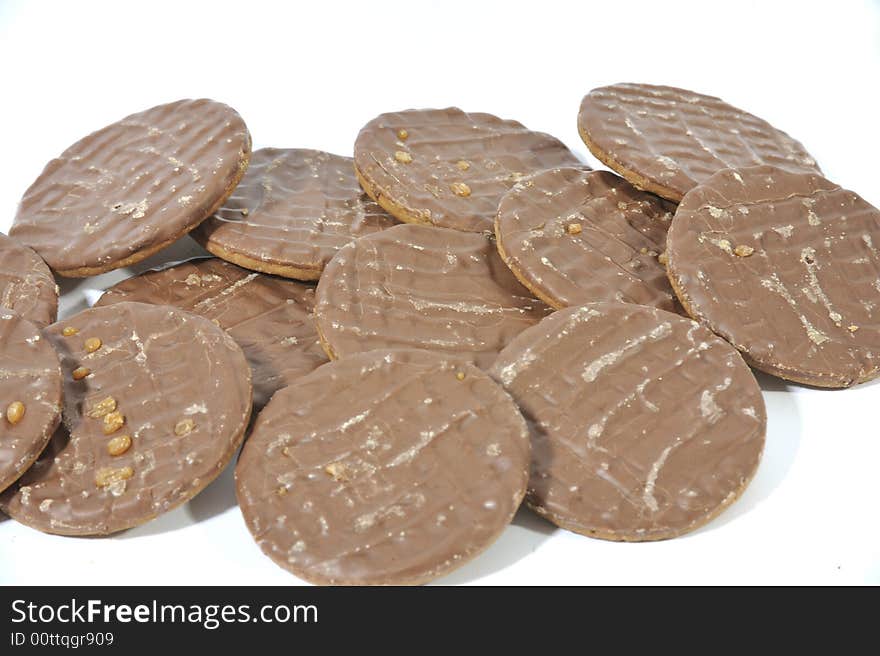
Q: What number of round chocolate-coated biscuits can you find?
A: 13